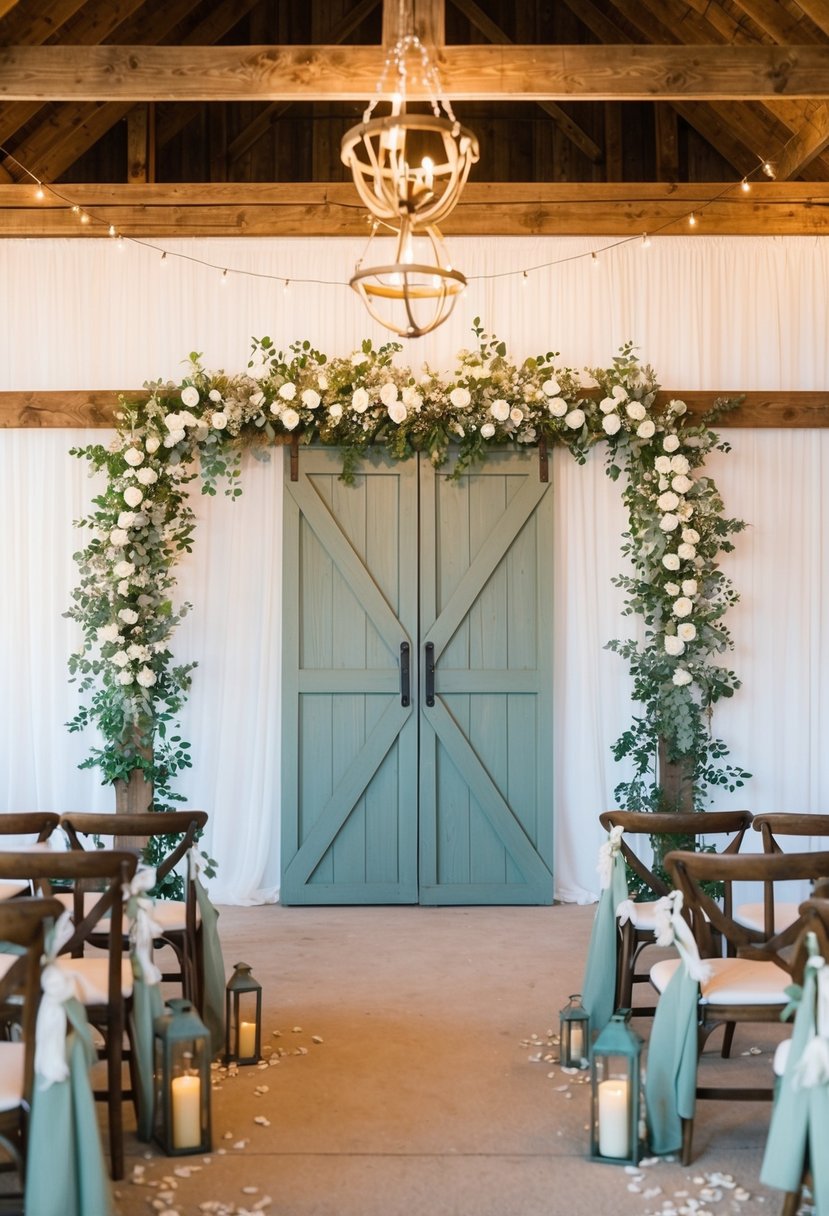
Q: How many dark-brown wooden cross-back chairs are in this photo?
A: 8